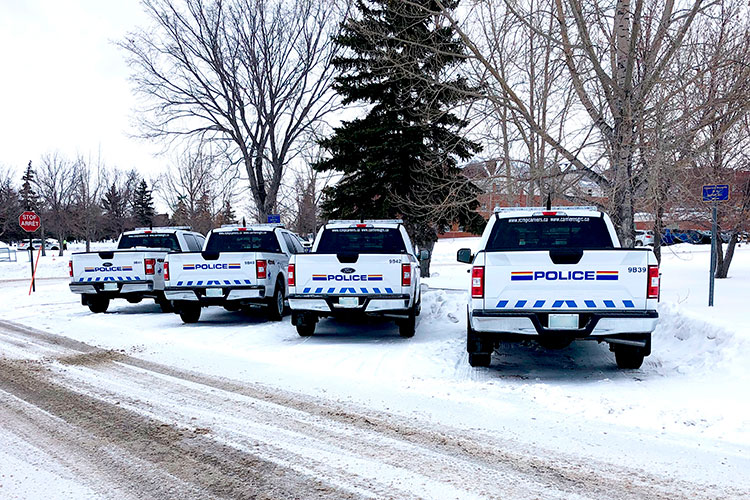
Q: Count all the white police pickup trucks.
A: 4